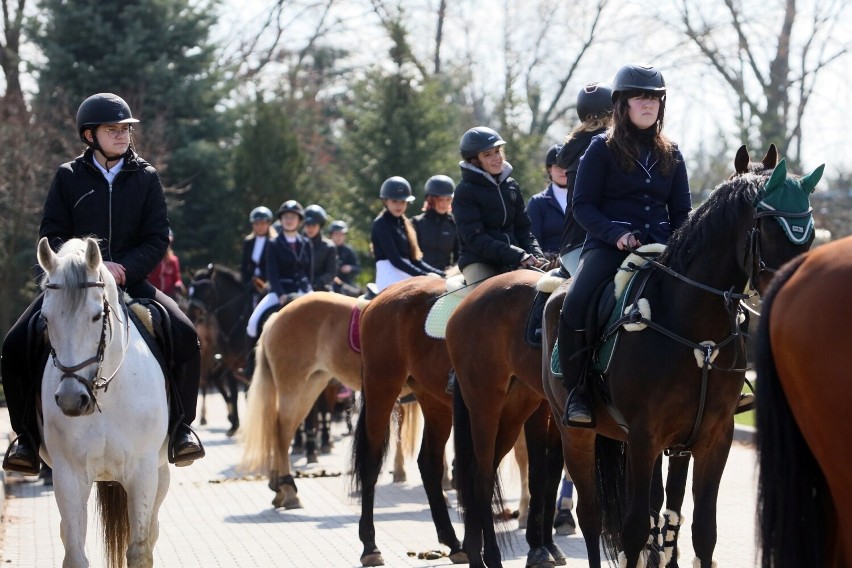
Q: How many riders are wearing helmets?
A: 11